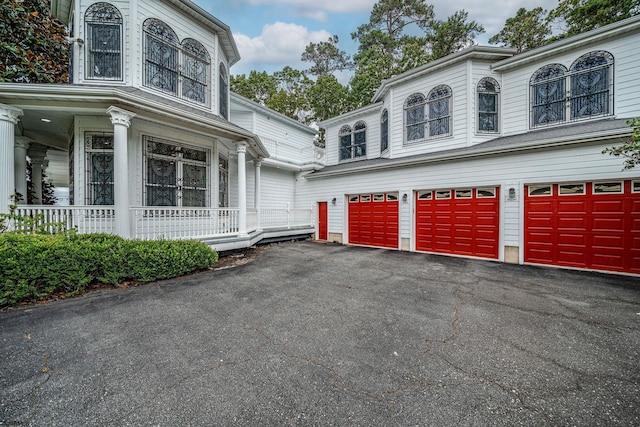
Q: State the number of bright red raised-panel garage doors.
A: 3